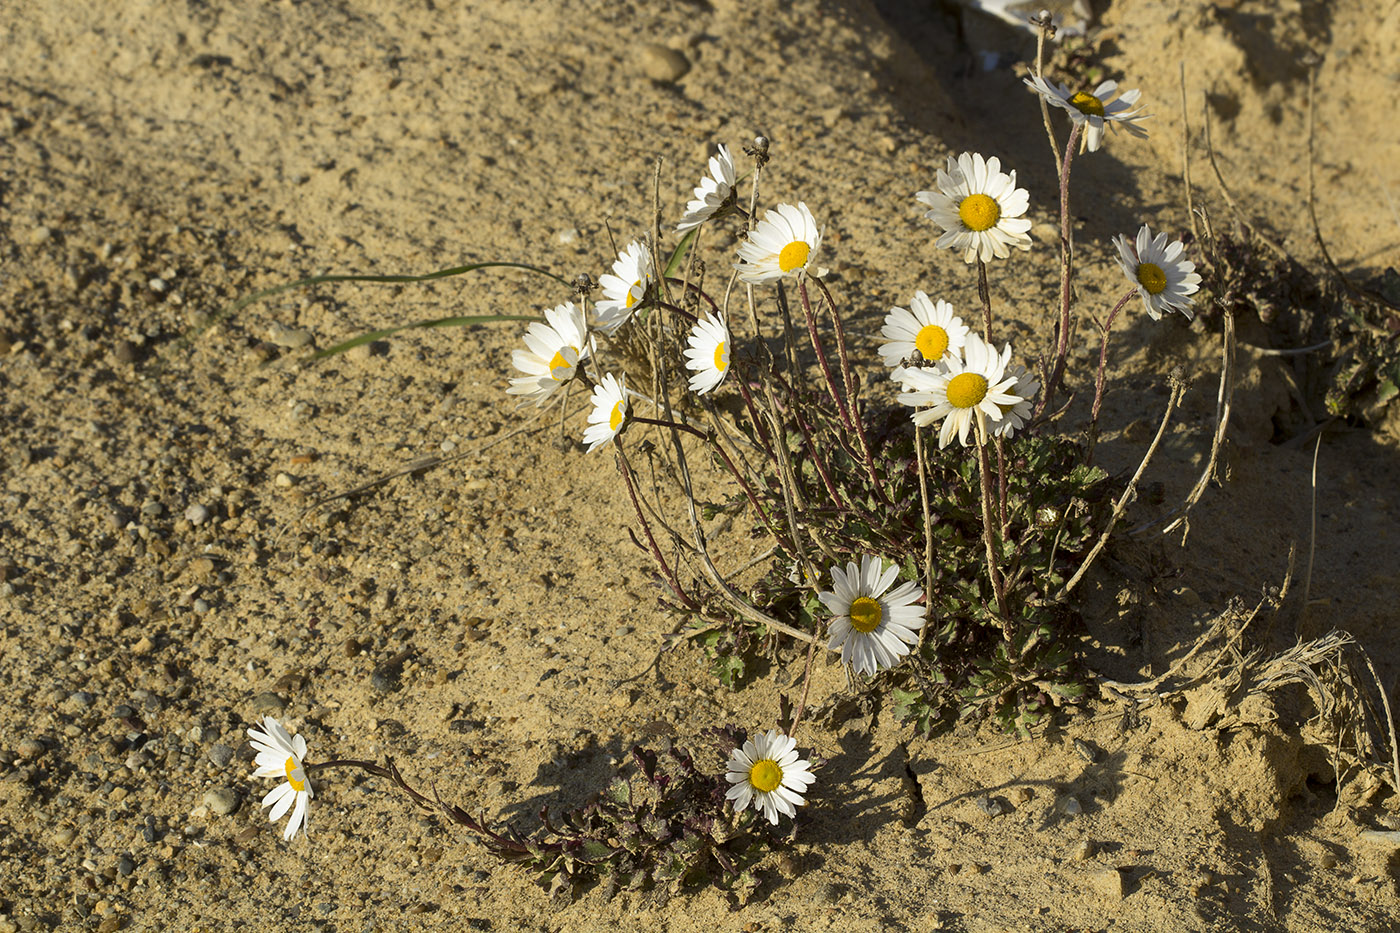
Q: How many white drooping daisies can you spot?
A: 15